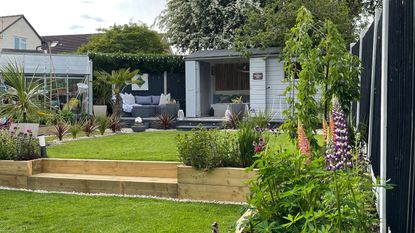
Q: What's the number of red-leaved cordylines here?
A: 5